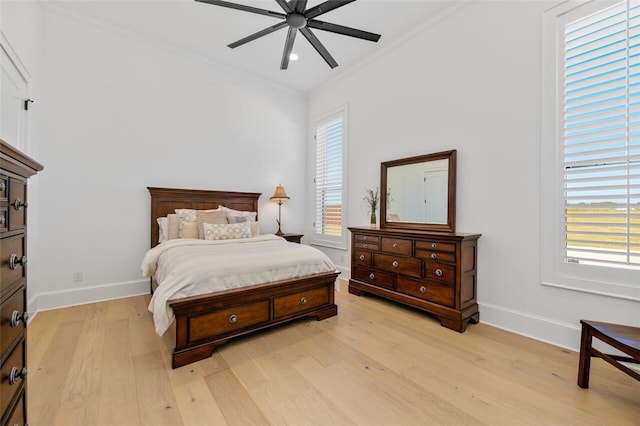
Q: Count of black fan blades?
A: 8